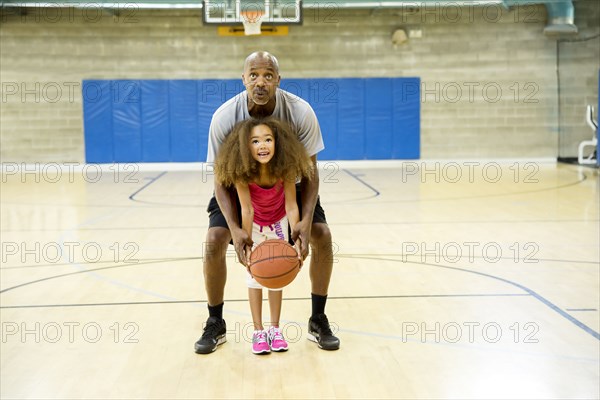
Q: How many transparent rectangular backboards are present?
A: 1